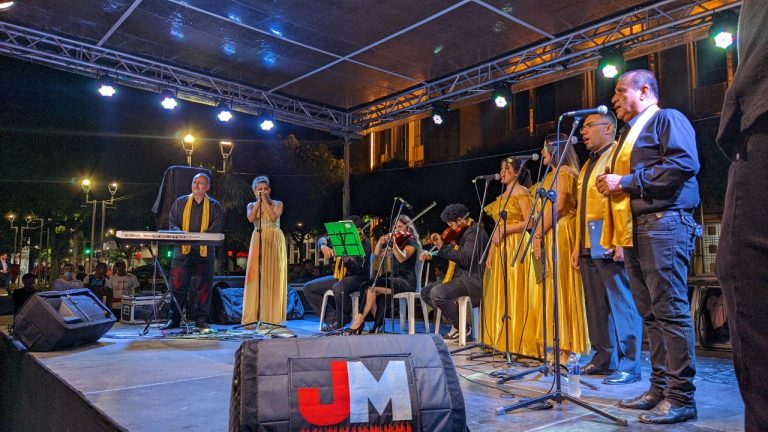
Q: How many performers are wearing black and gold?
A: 5